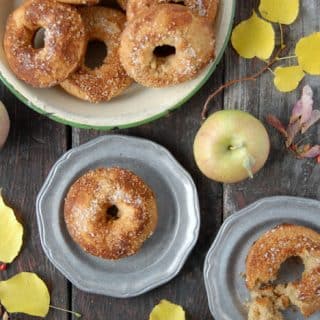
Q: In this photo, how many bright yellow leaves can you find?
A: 7